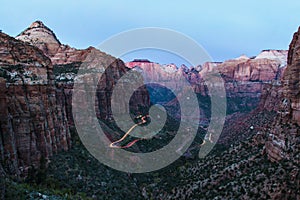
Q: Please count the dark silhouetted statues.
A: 0